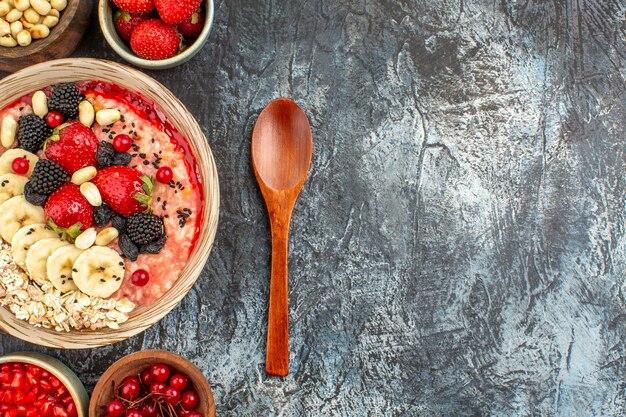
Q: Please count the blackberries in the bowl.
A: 4